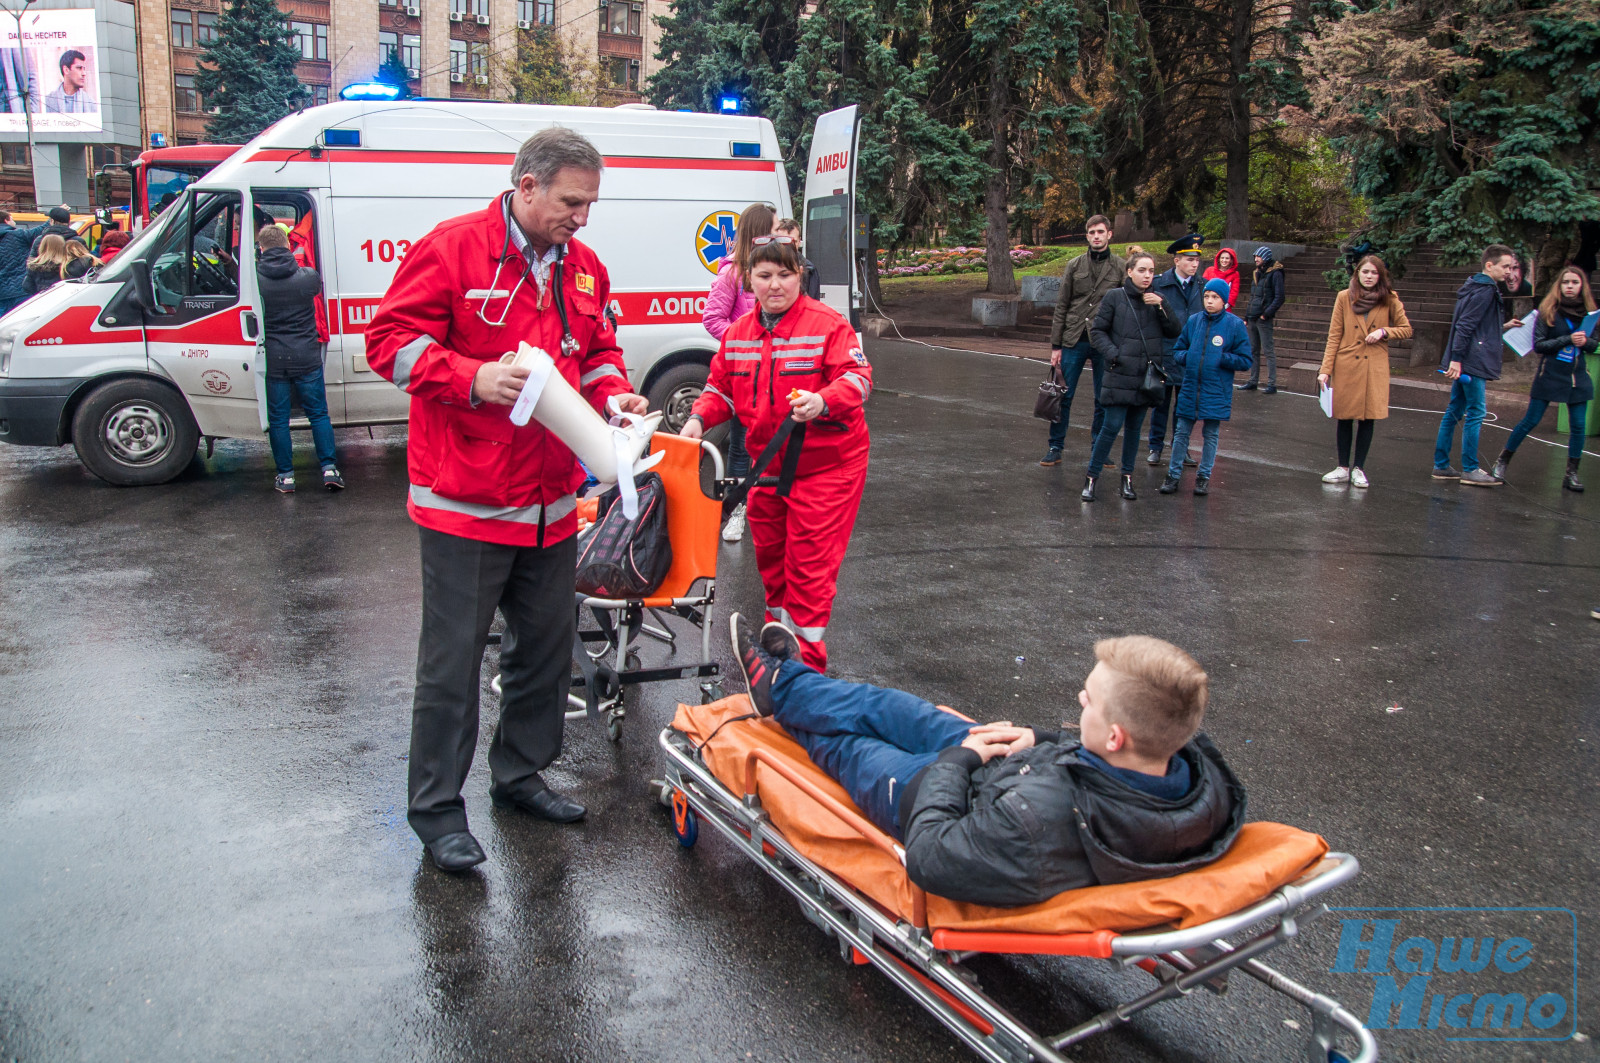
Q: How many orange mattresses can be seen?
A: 1